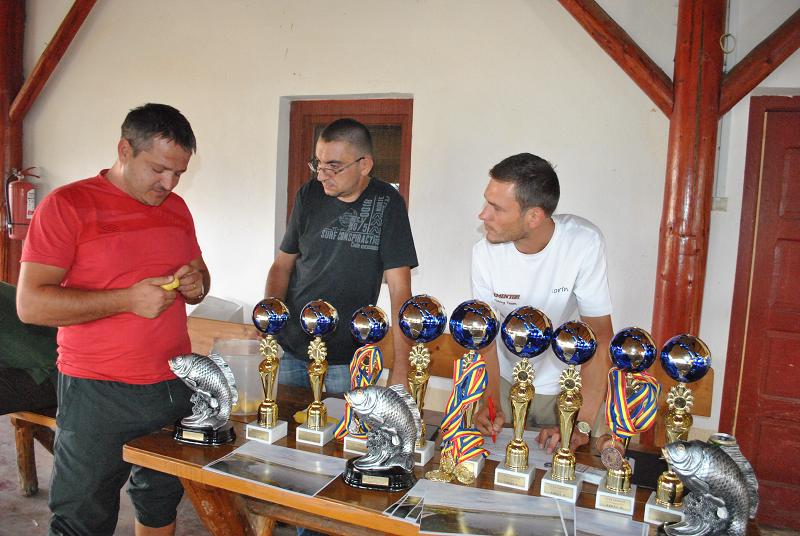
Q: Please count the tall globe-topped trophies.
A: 9